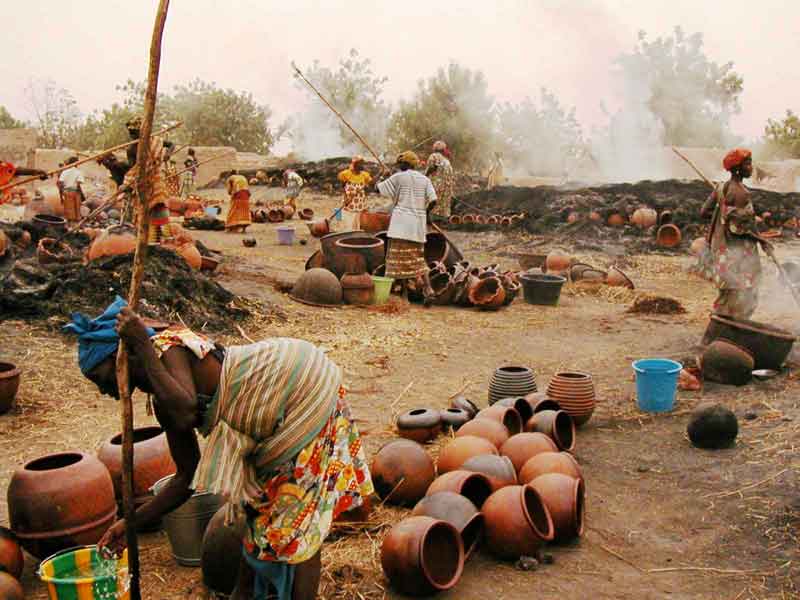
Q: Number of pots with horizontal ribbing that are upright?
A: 2